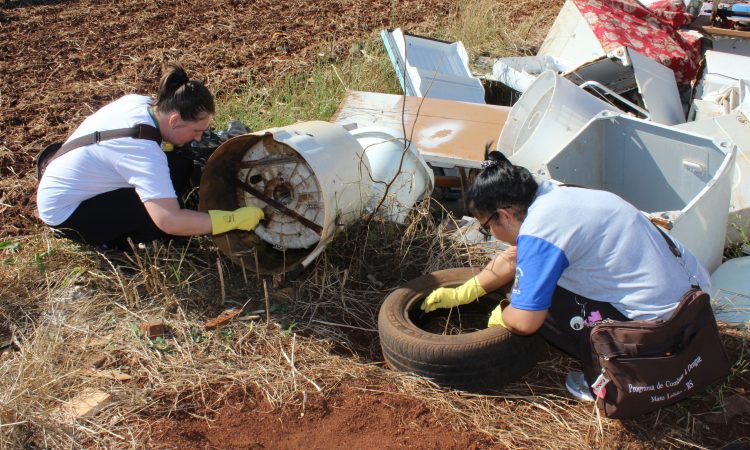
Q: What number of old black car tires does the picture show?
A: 1